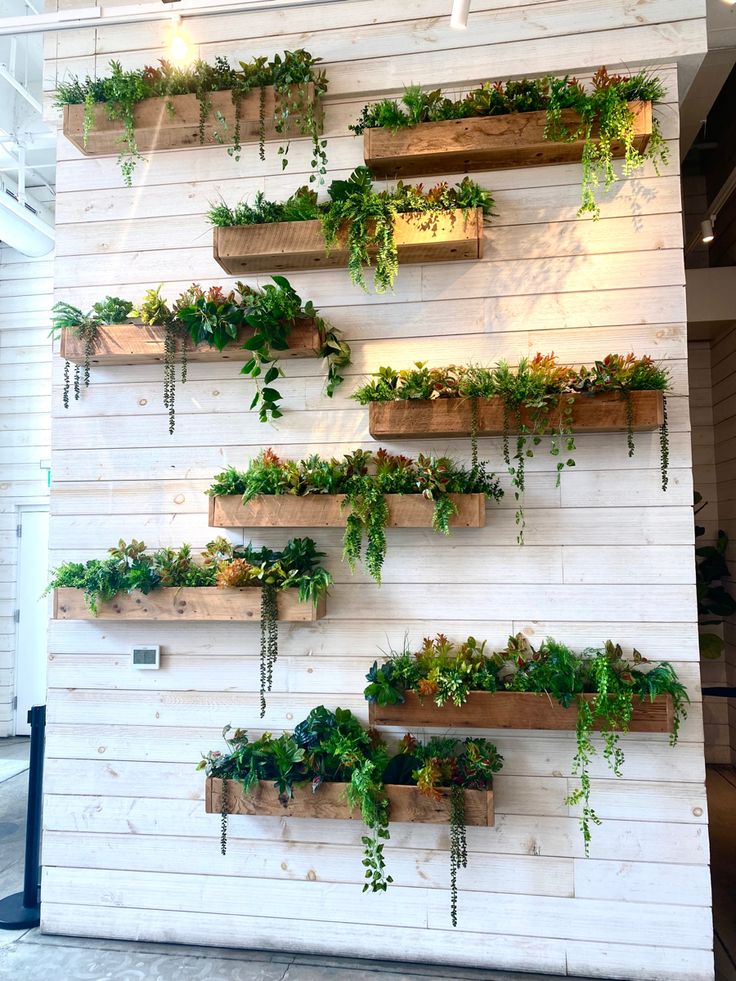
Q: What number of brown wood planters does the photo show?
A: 9